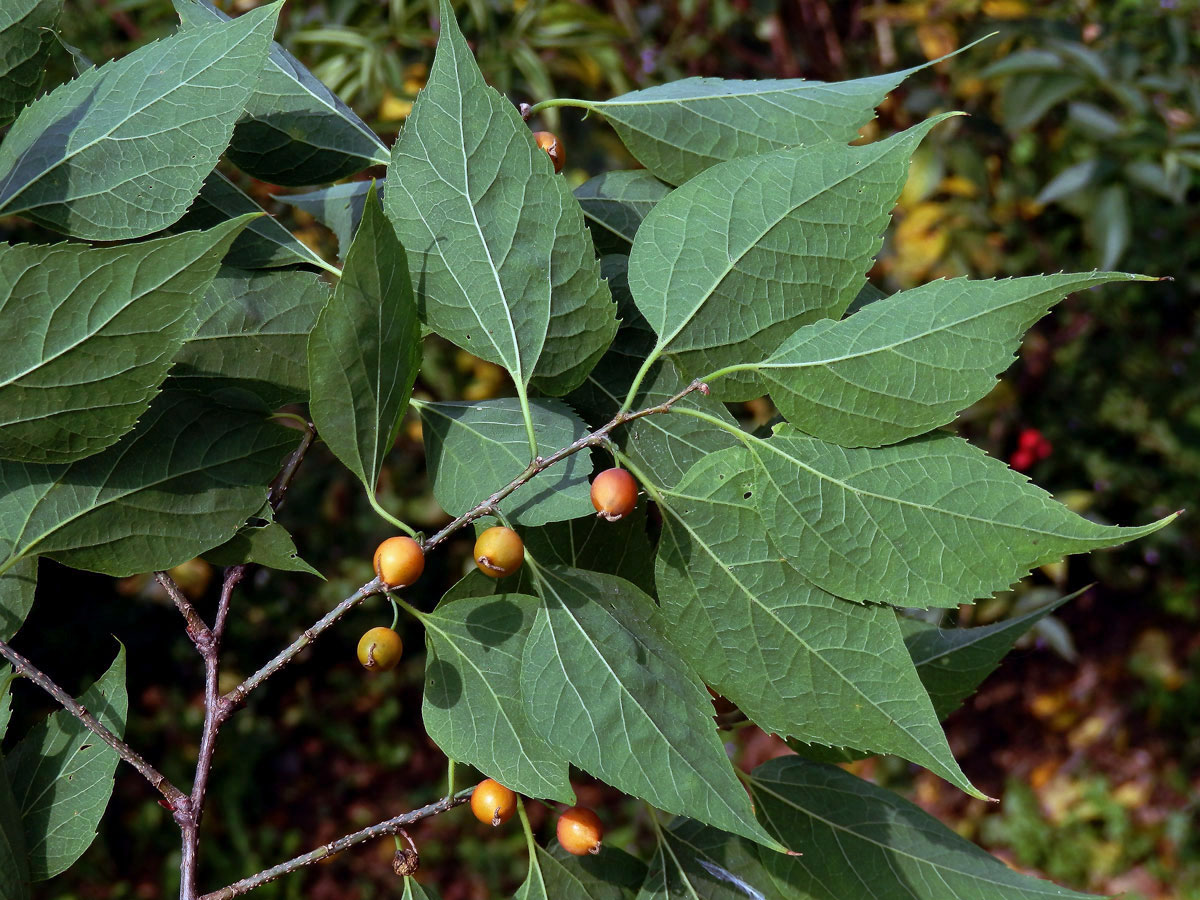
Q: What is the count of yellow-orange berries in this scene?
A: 7